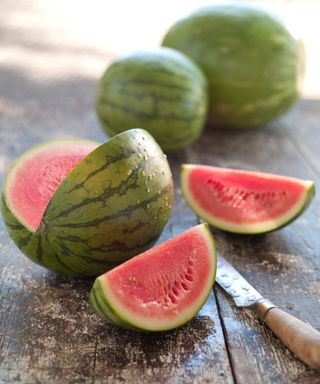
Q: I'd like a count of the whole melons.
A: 2